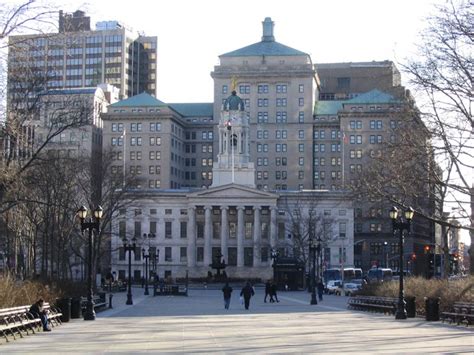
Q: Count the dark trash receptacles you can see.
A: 4